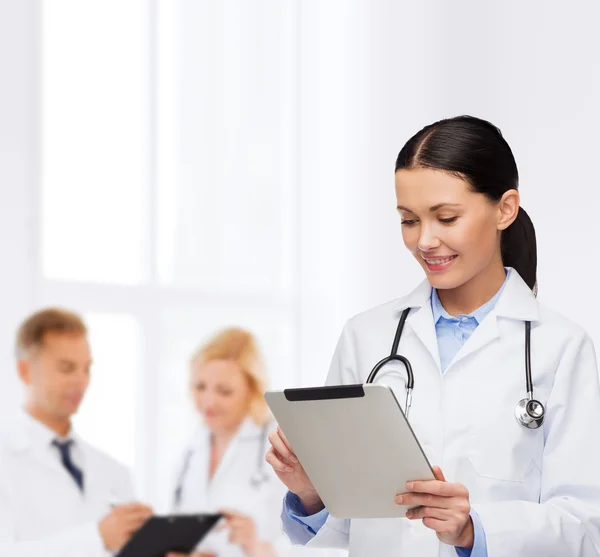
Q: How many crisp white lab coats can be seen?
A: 3